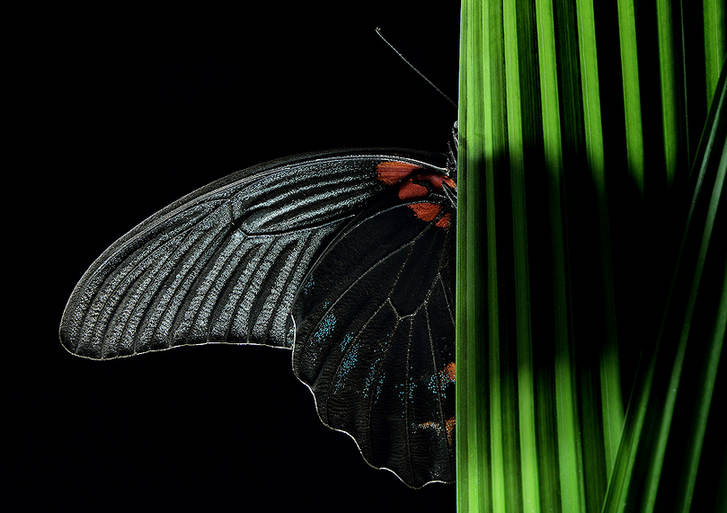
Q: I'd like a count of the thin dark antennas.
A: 1